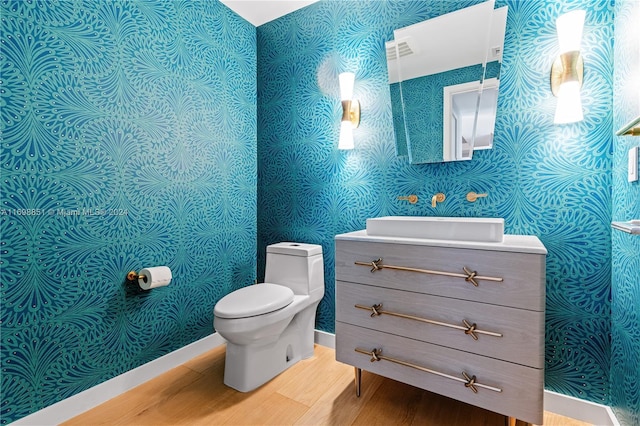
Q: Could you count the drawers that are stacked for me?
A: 3